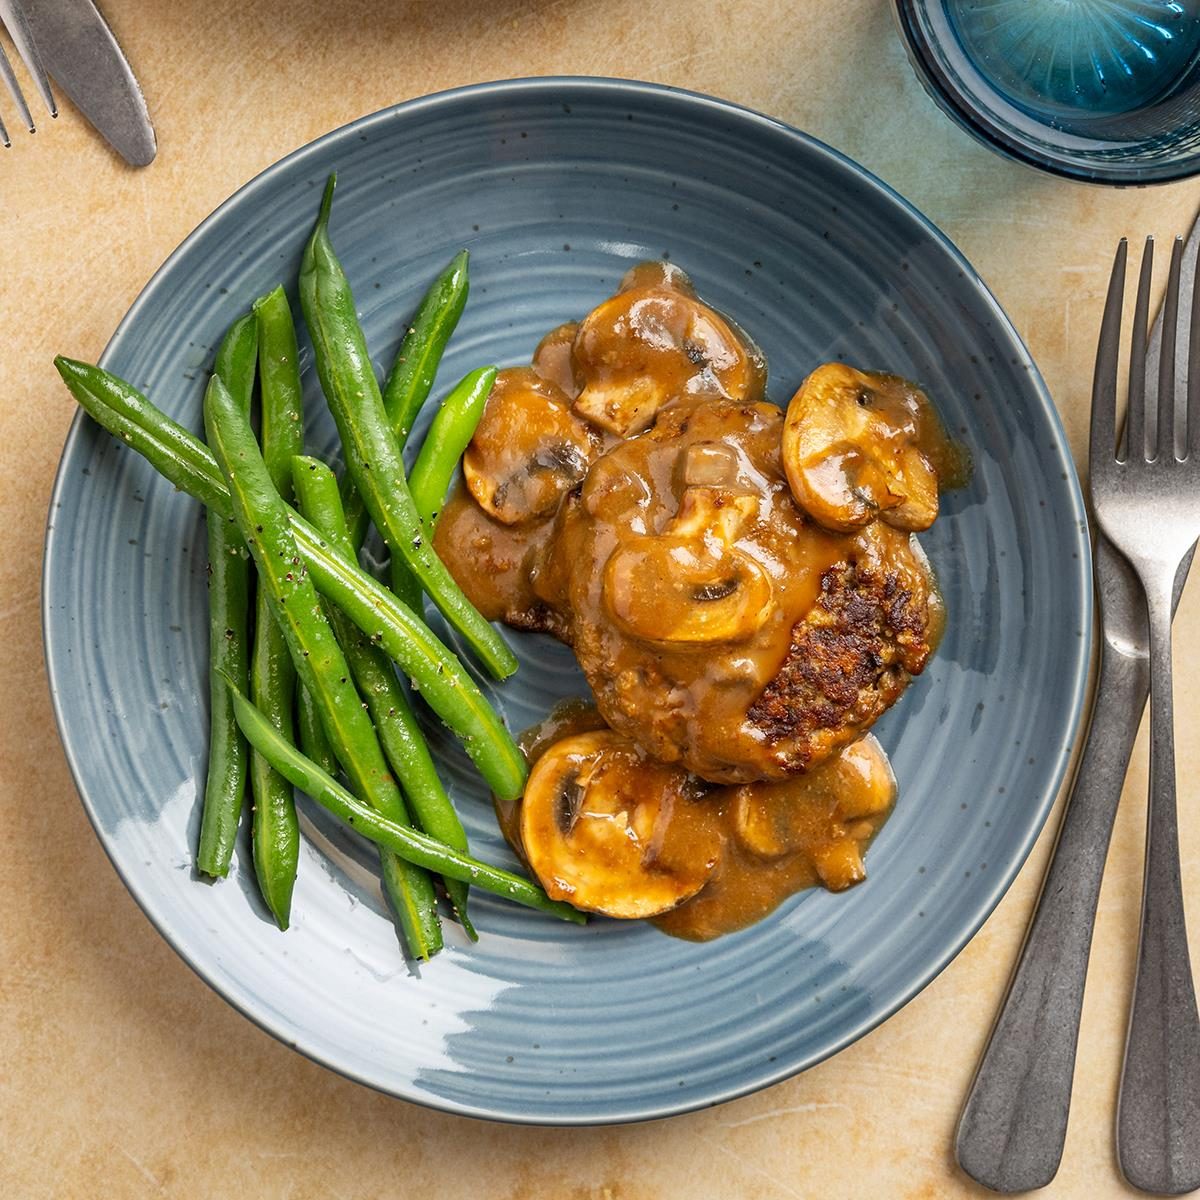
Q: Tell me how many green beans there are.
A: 9